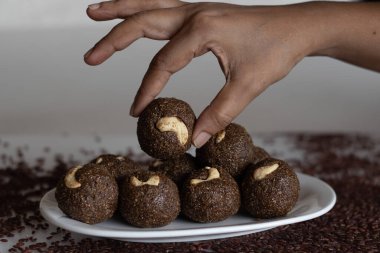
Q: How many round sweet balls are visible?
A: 9